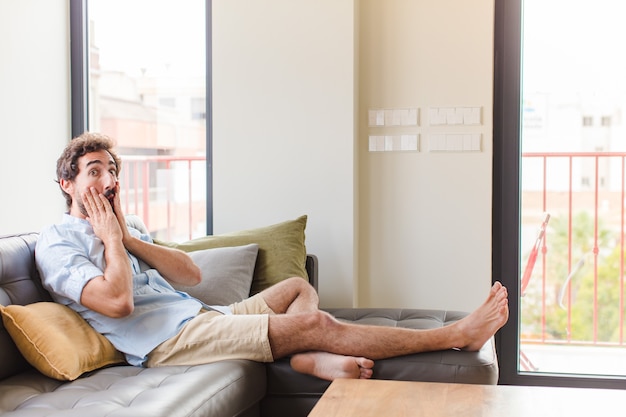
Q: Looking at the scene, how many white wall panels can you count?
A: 4